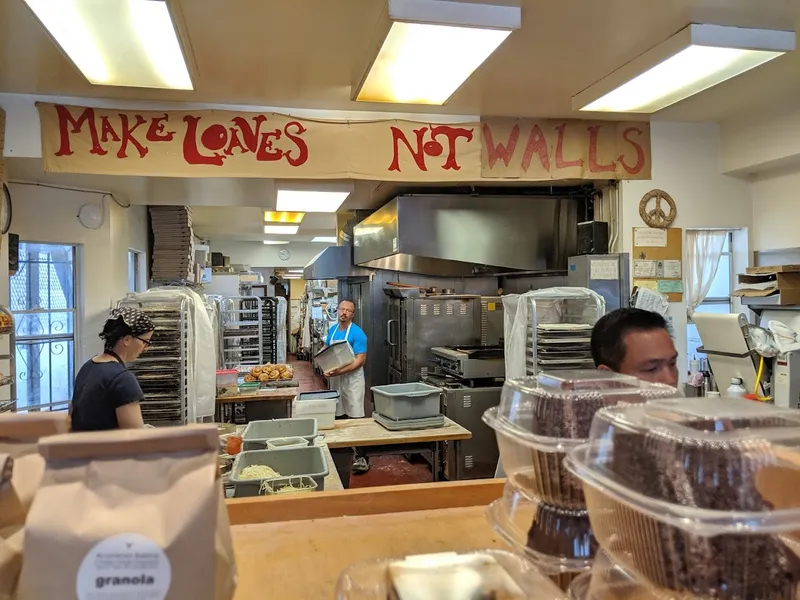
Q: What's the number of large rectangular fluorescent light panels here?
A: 3